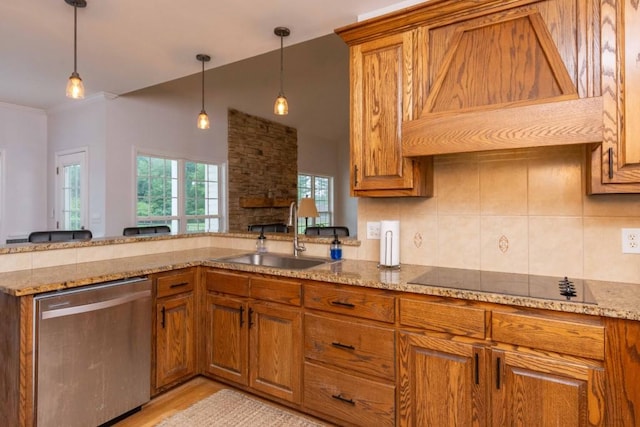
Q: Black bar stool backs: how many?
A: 4